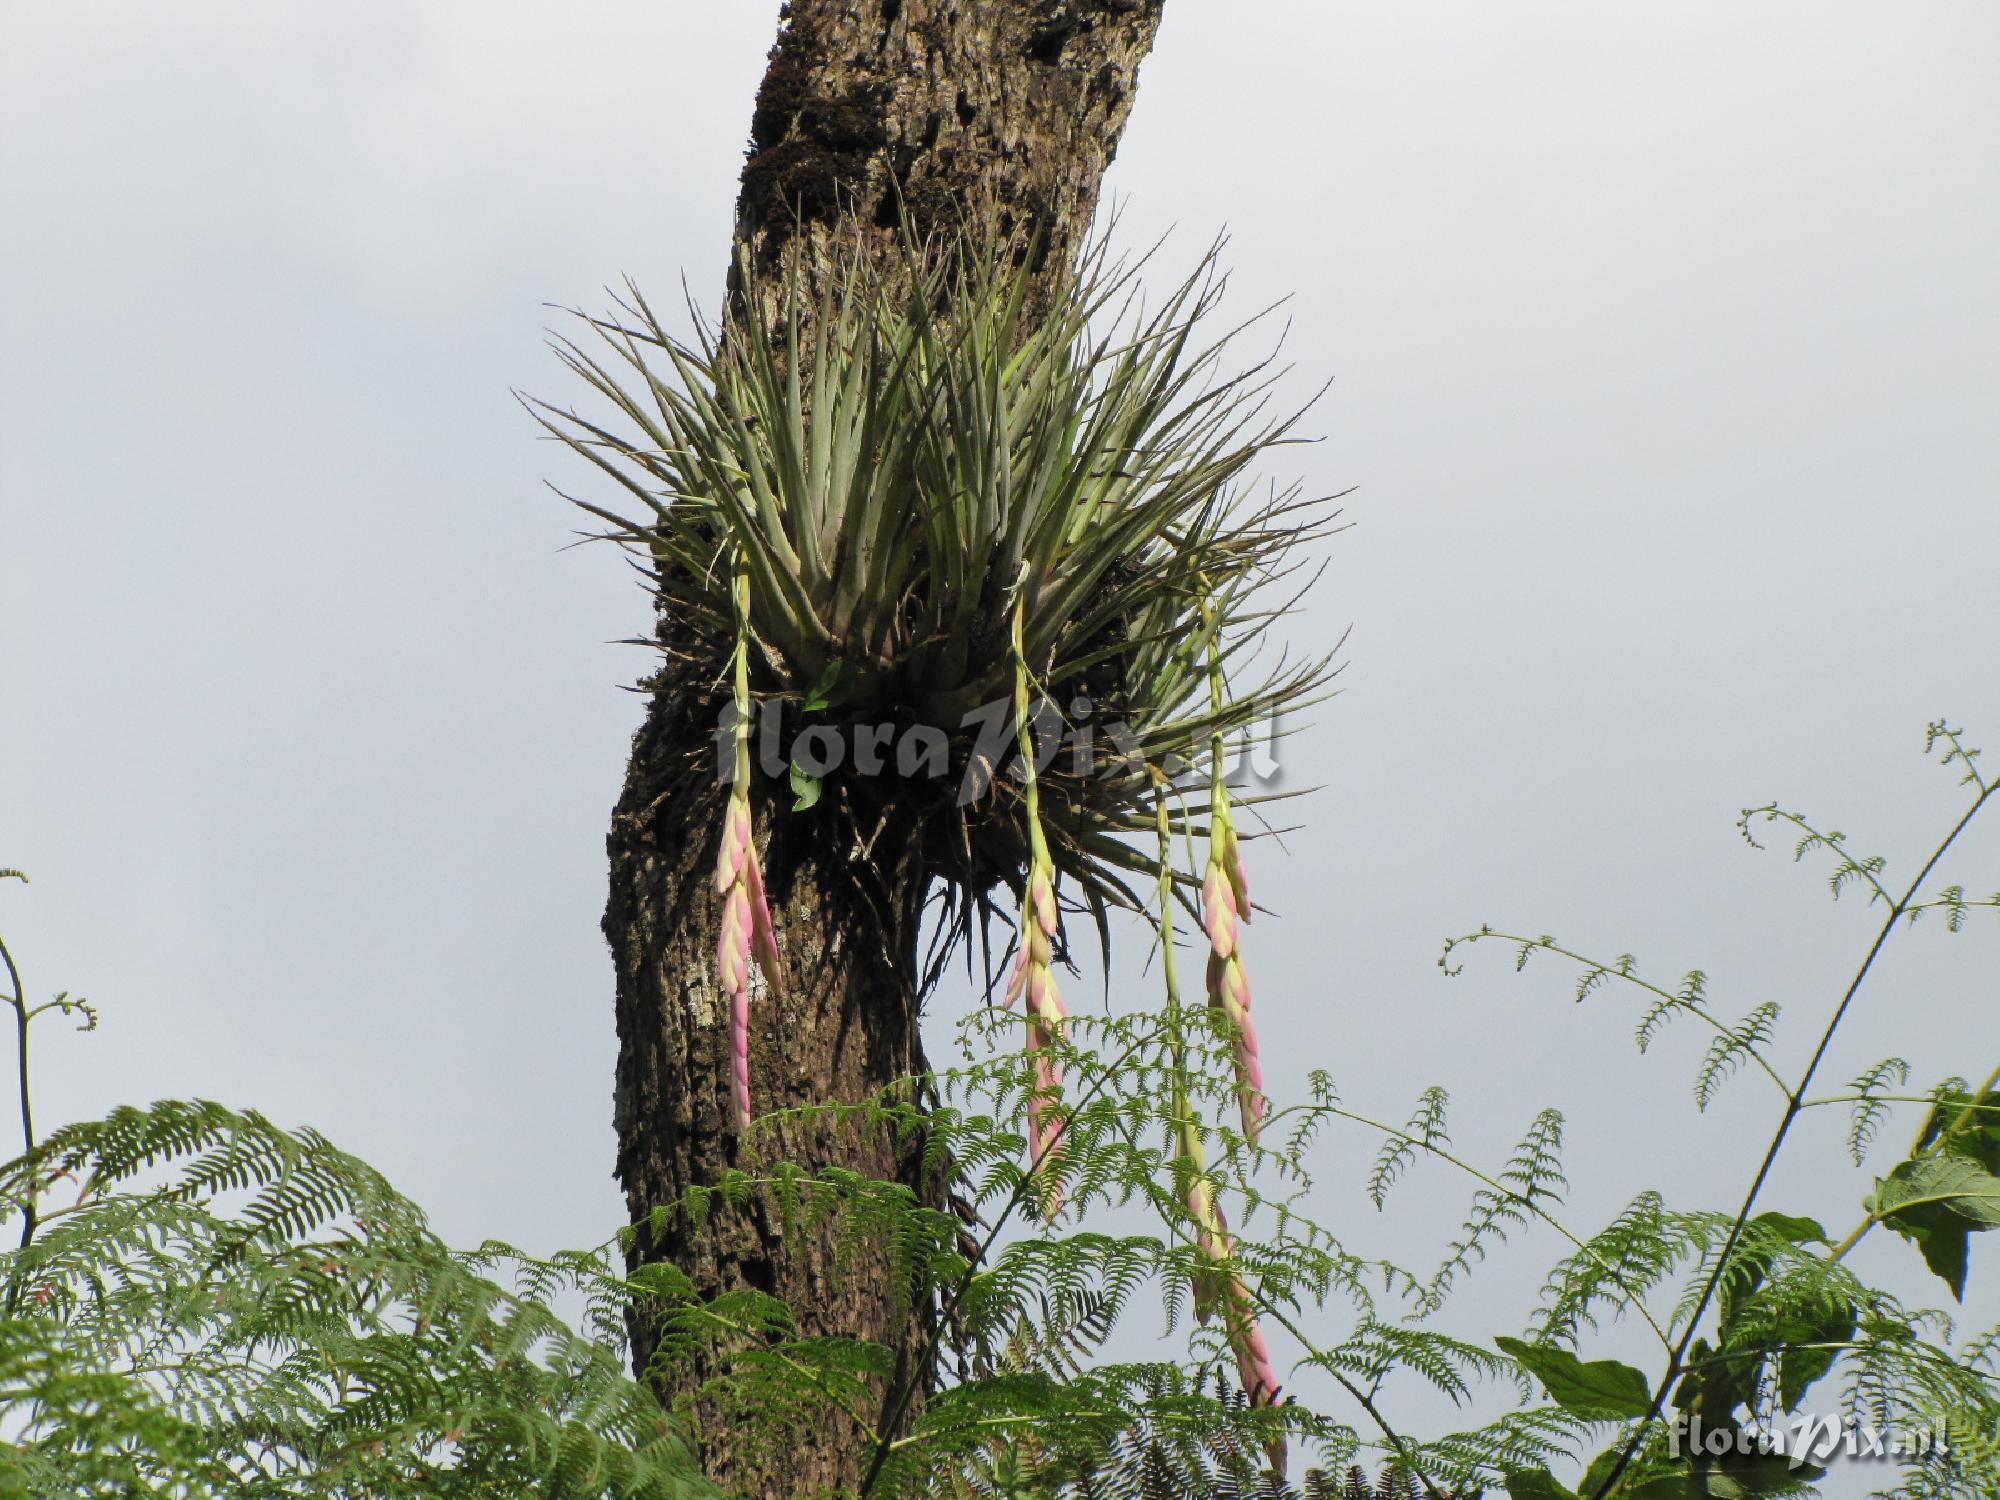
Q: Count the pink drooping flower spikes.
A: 4